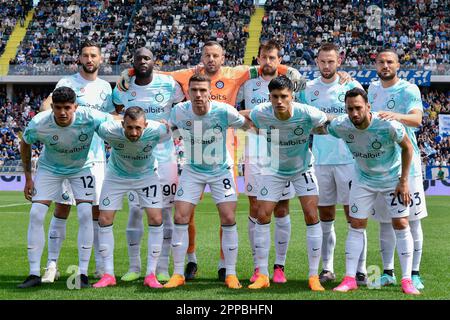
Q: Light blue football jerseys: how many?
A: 10